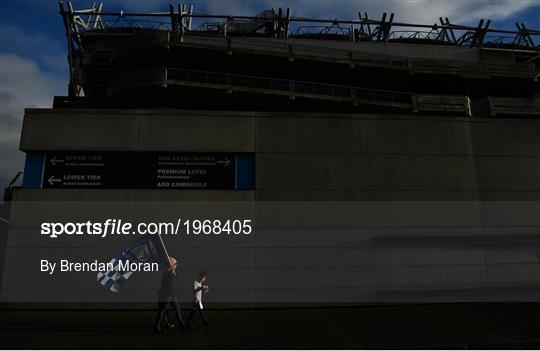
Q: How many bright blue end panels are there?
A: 2